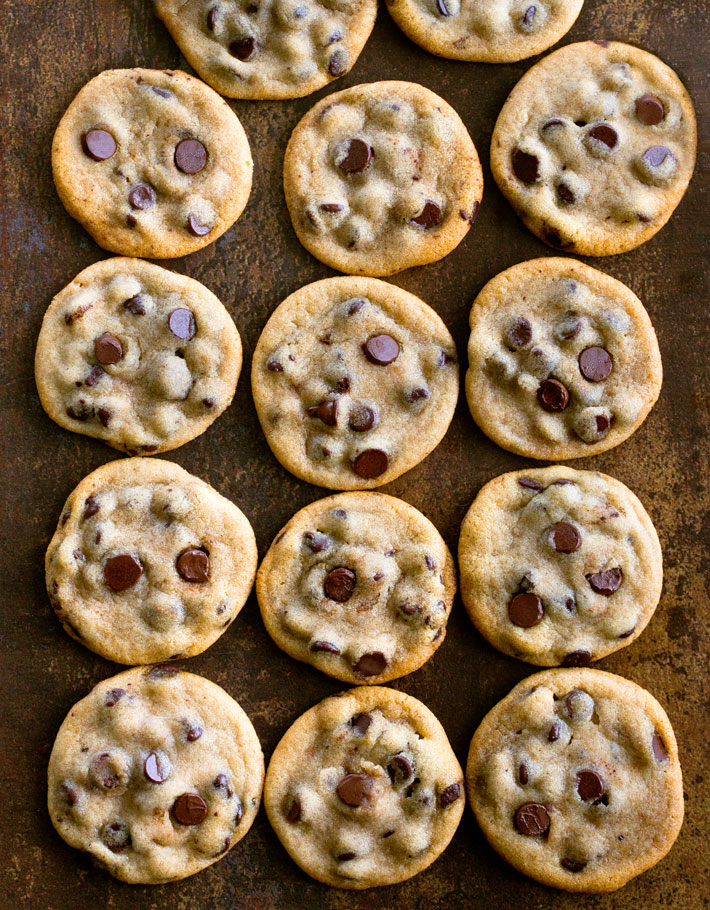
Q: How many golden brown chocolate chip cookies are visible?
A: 14